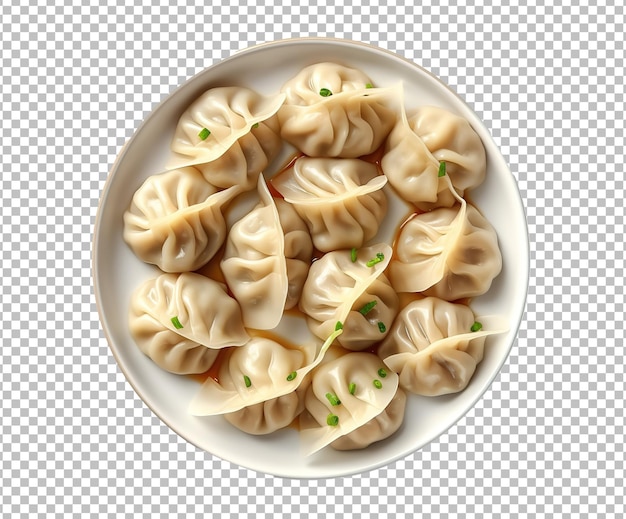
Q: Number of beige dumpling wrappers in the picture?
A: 12